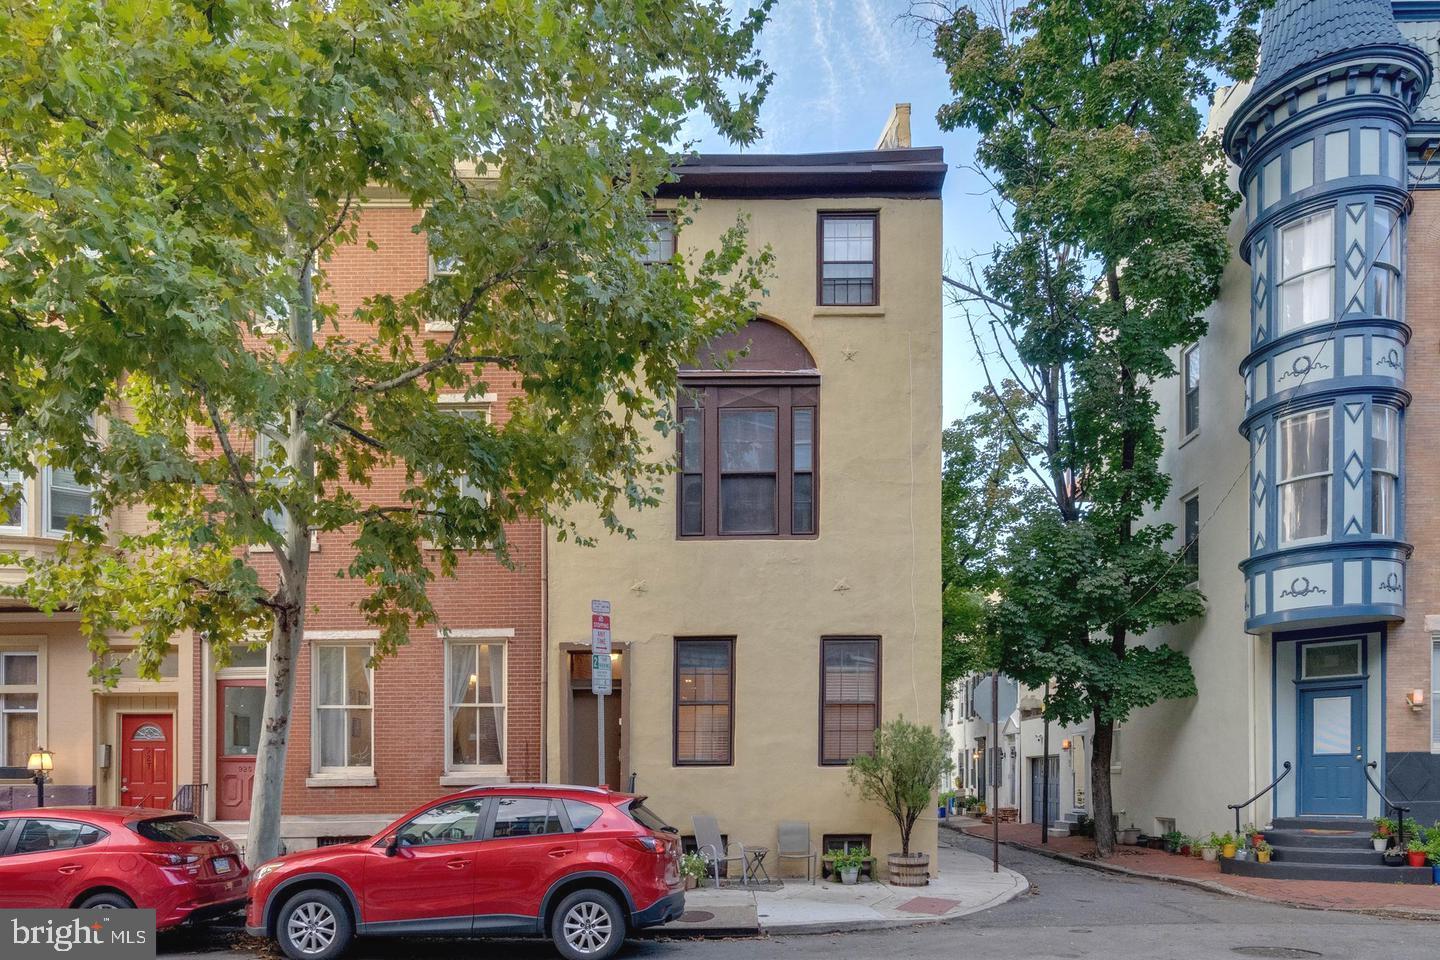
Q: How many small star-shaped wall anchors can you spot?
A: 3